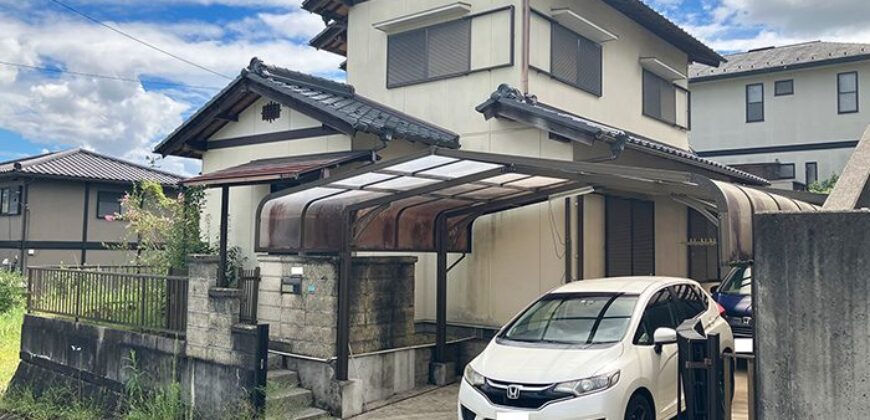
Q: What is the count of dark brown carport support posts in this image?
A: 2